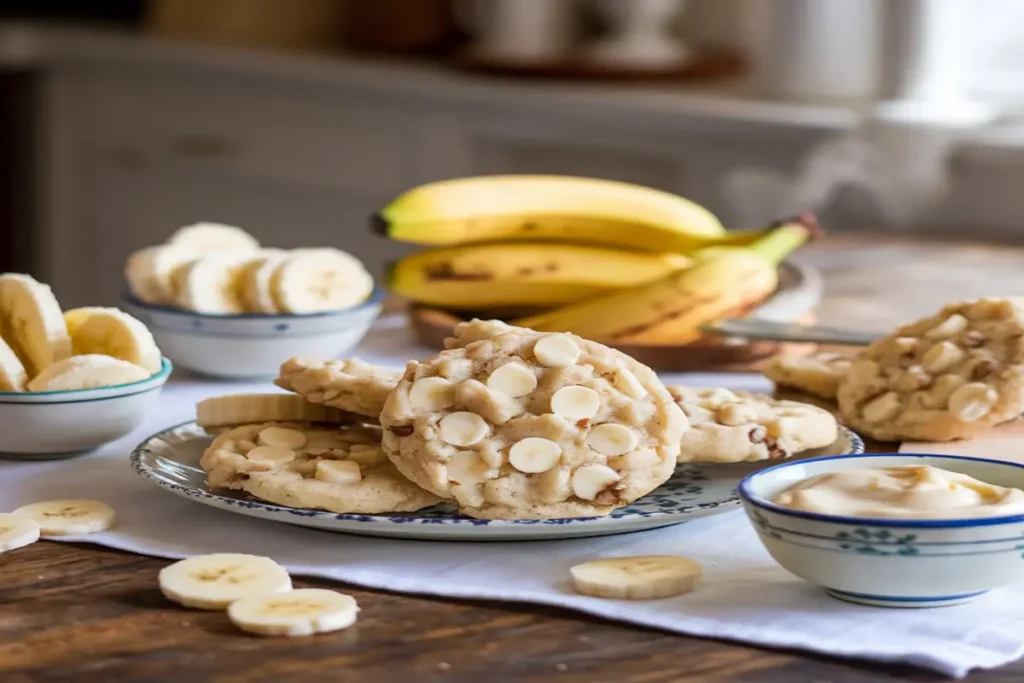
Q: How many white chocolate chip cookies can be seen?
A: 6